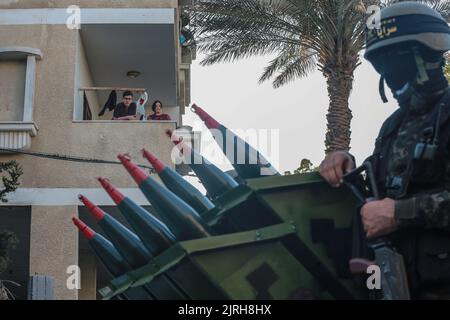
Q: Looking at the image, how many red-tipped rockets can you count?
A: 7